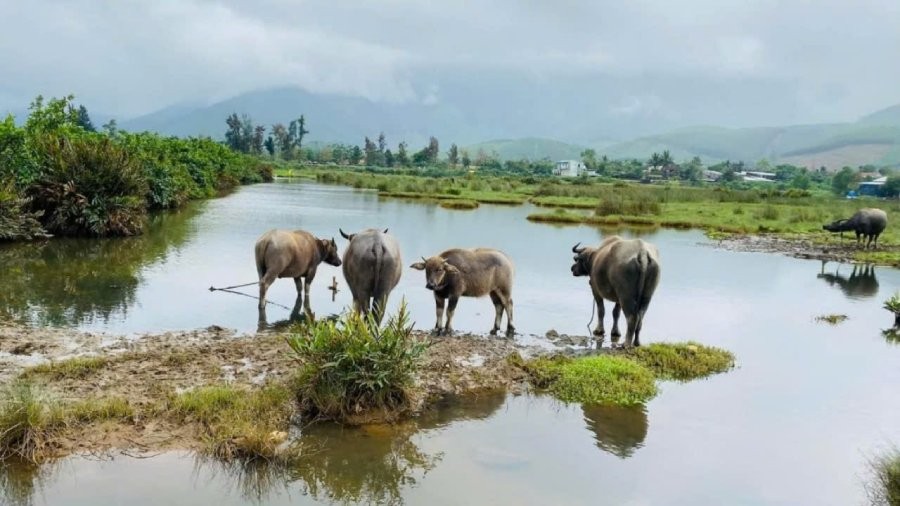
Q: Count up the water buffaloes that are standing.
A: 5